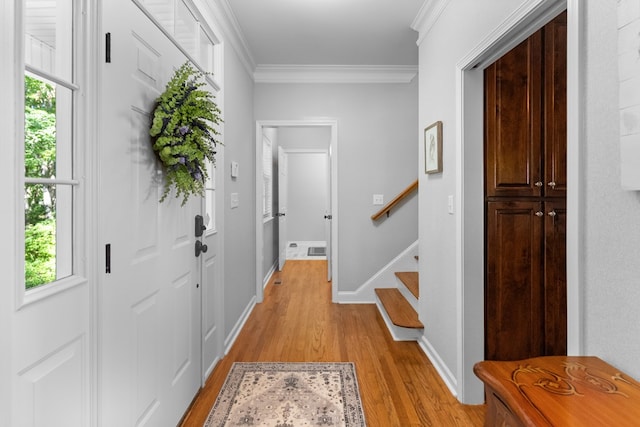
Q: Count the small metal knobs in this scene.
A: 4